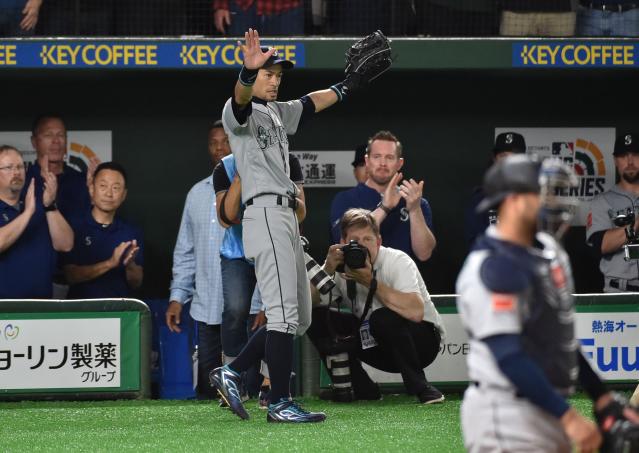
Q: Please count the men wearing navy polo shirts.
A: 4